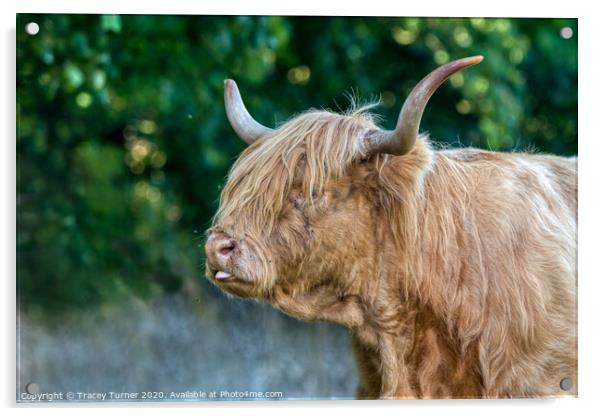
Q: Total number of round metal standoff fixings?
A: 4